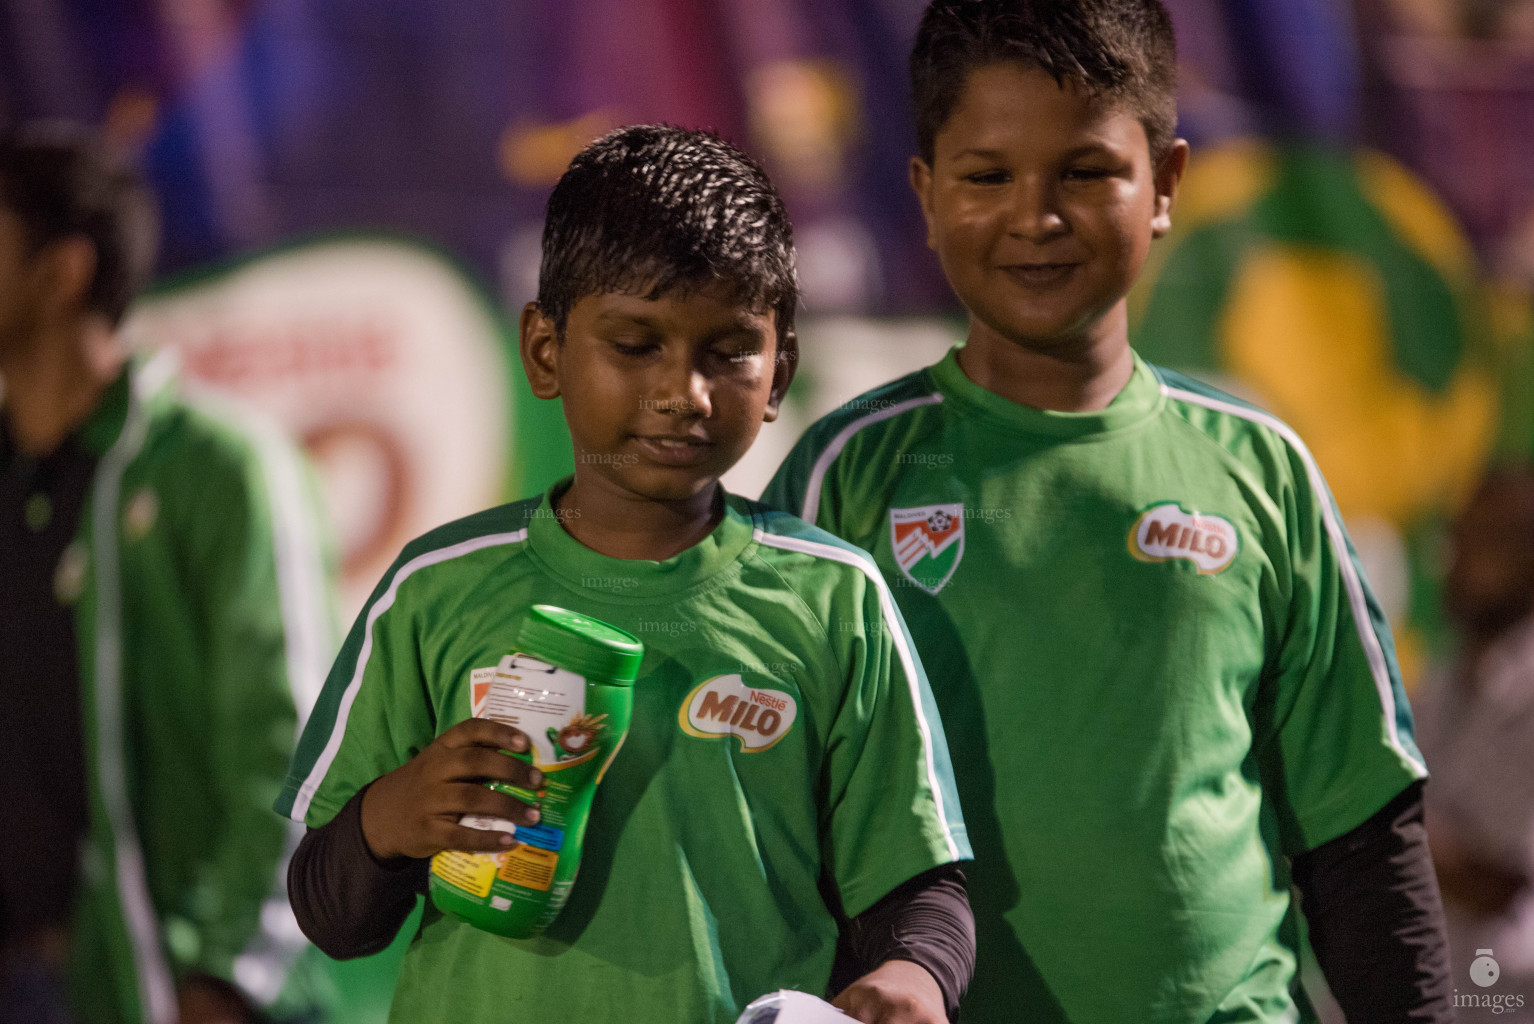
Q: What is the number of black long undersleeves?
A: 3